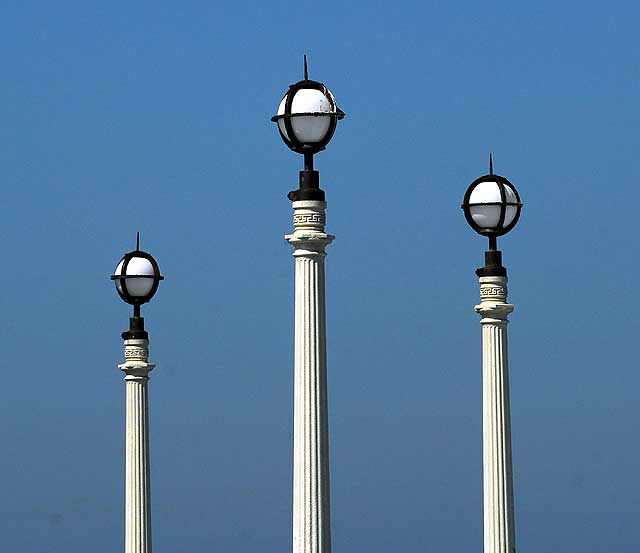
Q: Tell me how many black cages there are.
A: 3